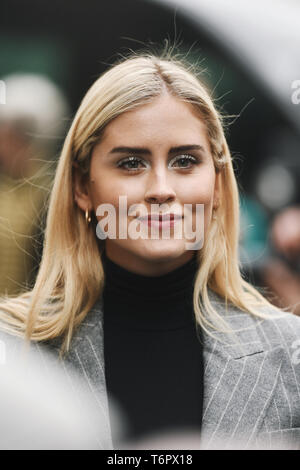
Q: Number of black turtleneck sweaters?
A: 1